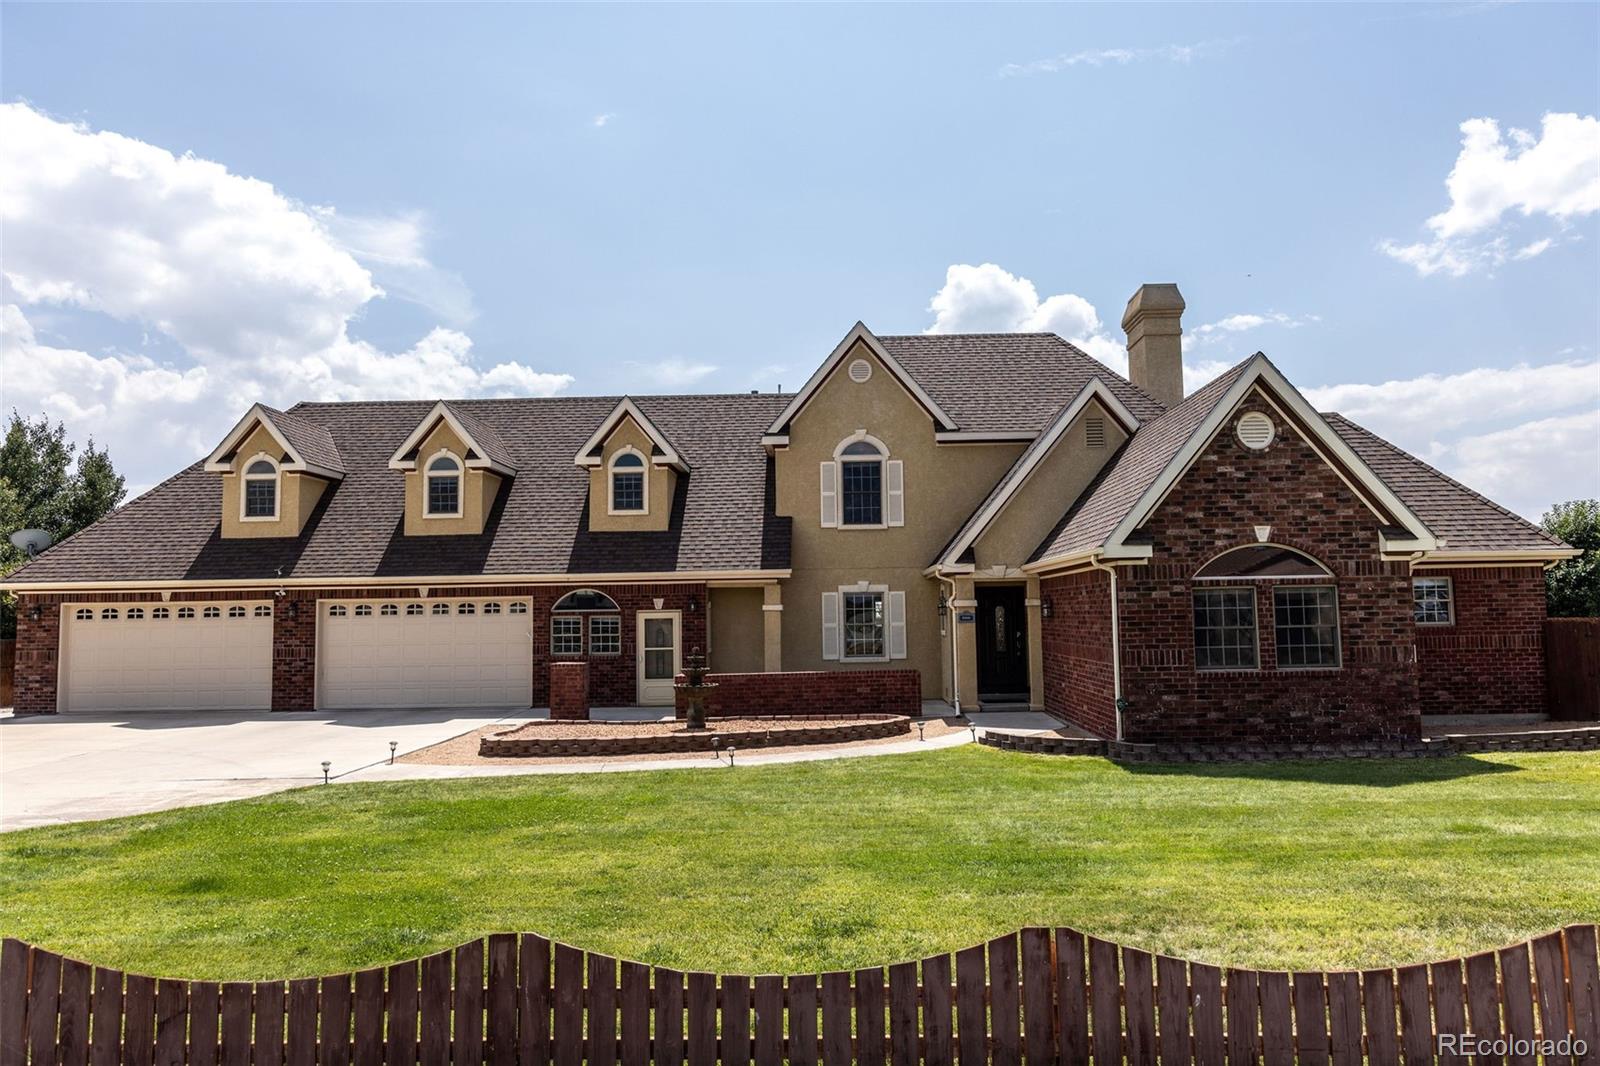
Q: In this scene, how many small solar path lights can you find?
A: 6